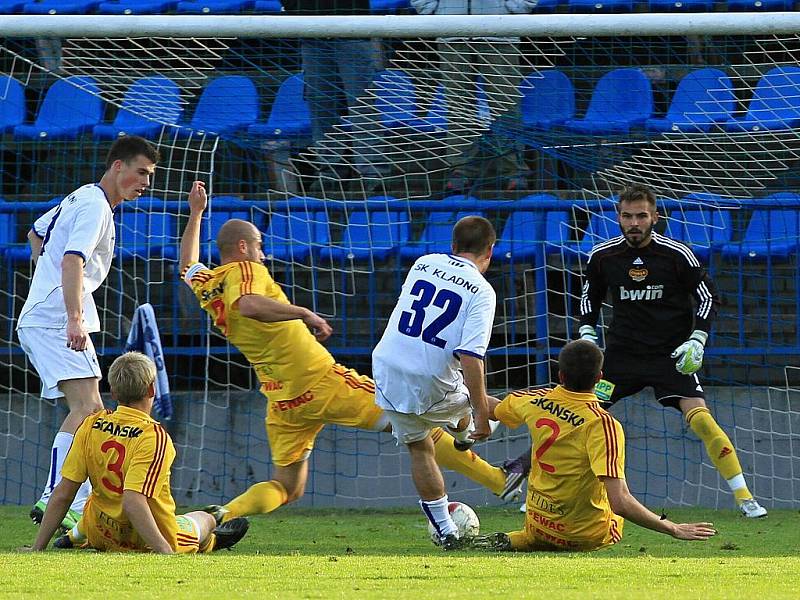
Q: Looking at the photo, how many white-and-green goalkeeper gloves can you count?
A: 2